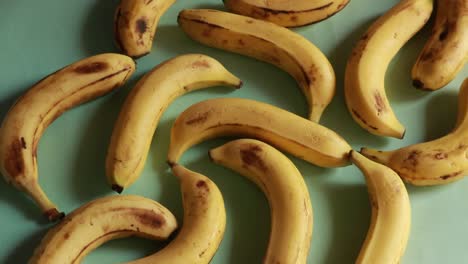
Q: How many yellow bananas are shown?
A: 13